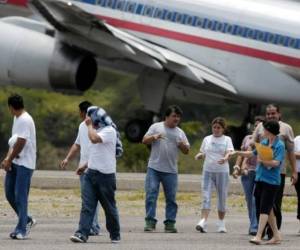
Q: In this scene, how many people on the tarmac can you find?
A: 9